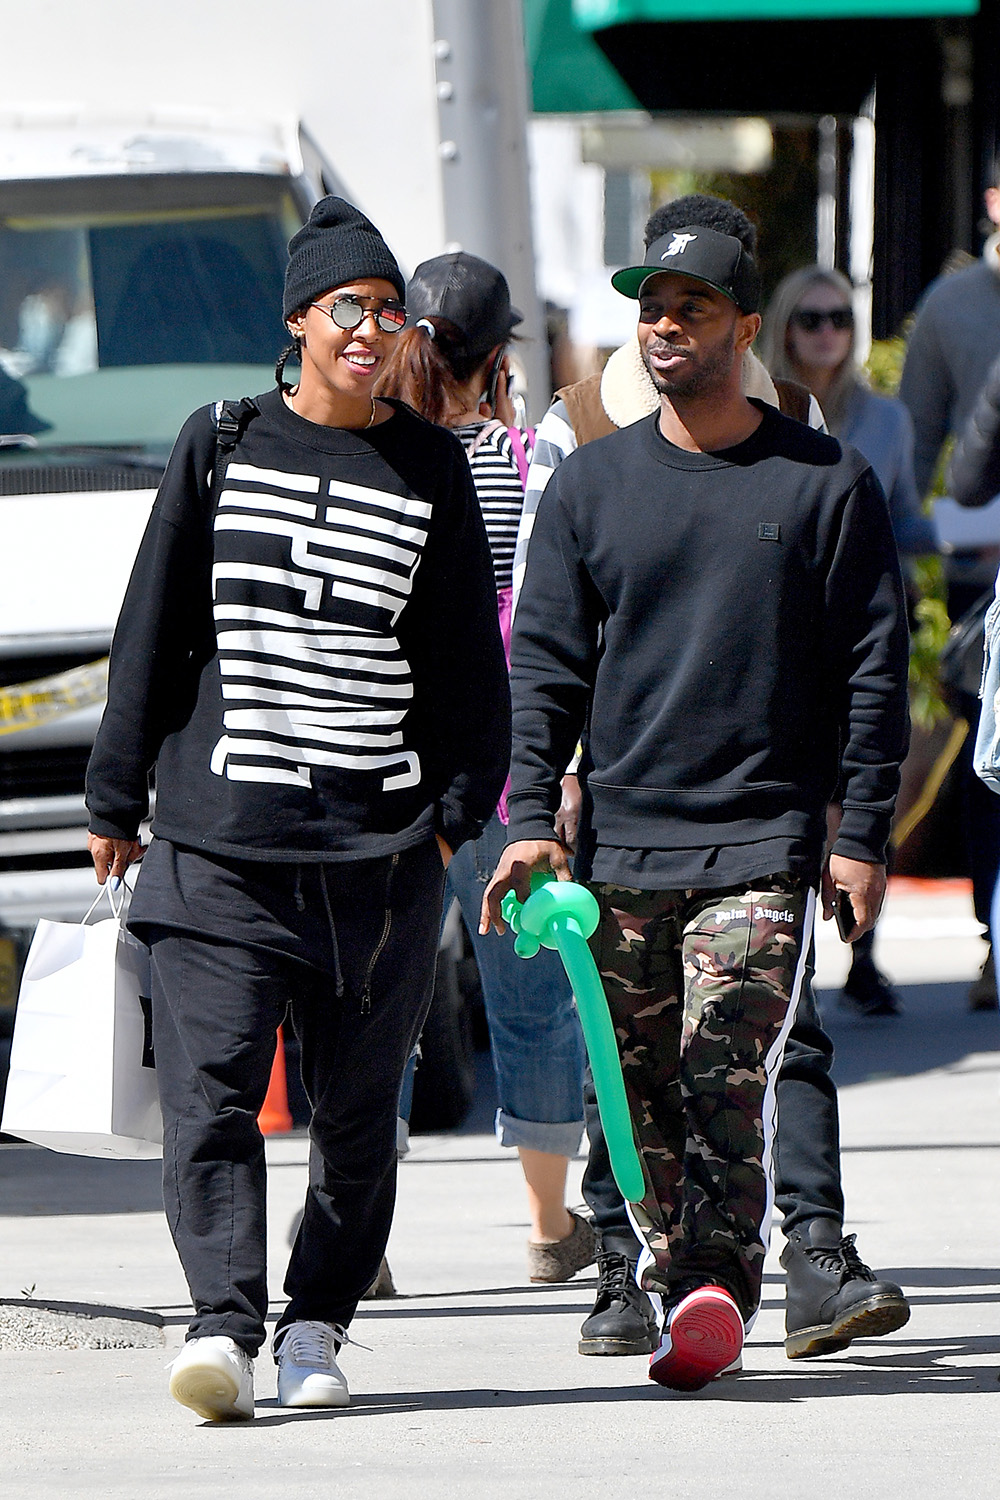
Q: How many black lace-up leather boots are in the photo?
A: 2